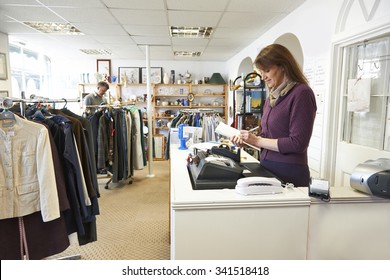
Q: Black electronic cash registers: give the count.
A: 1